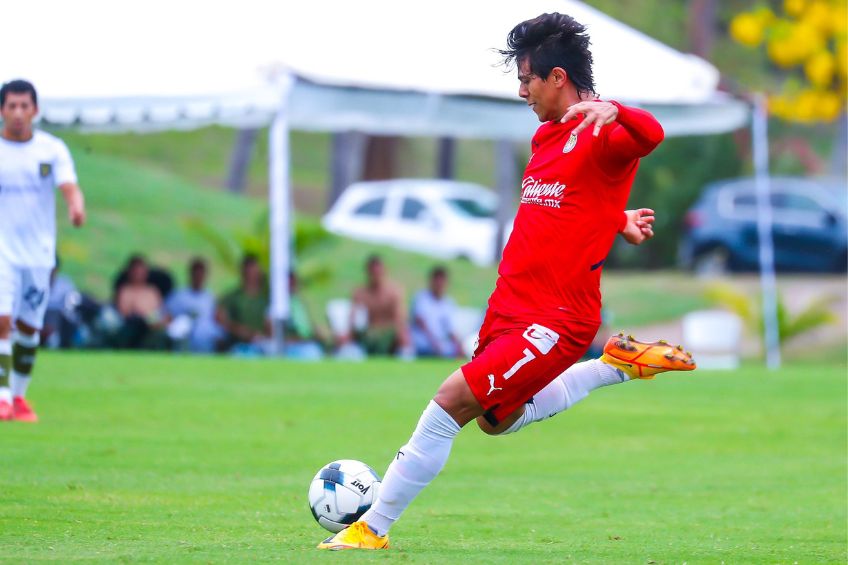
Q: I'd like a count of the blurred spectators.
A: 7